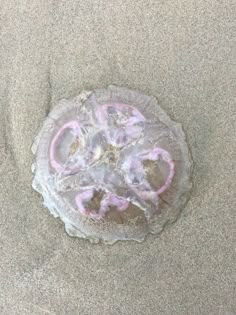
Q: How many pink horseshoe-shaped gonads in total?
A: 4